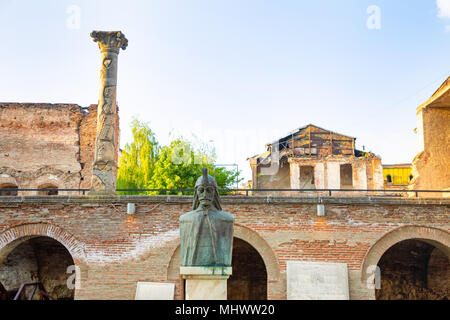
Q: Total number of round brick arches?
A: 3